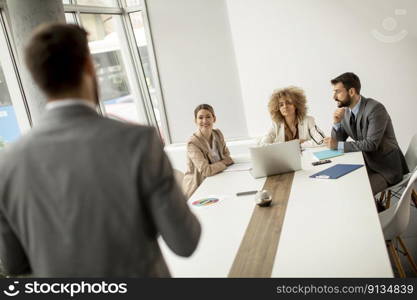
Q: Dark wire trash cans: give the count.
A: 0